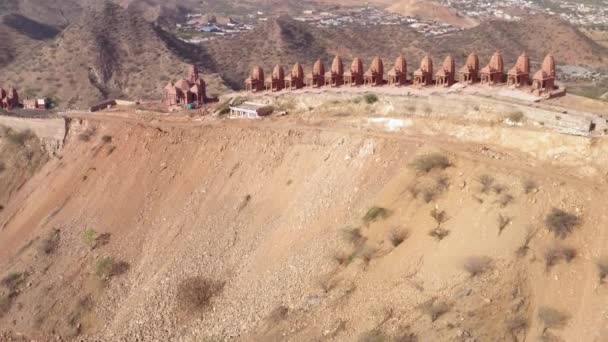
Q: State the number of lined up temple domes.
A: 14